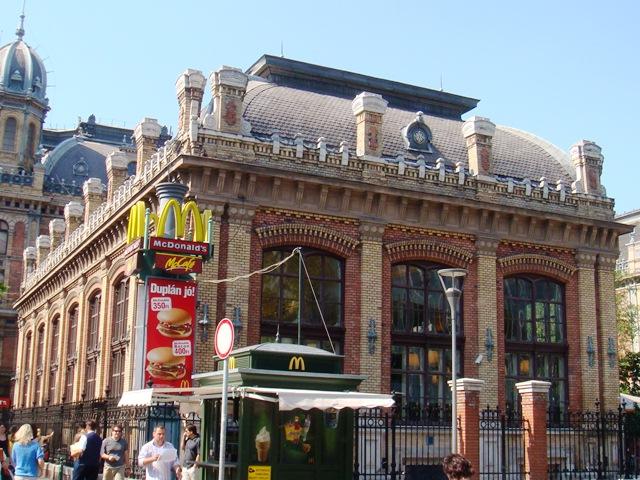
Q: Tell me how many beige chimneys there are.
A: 12